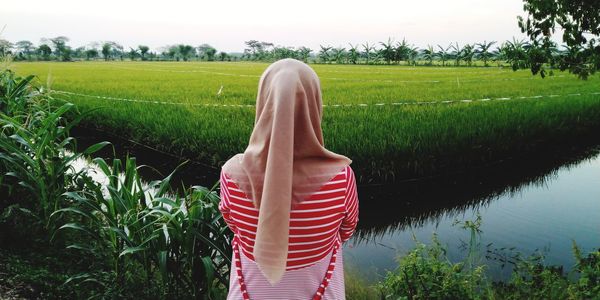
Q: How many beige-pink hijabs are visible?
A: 1